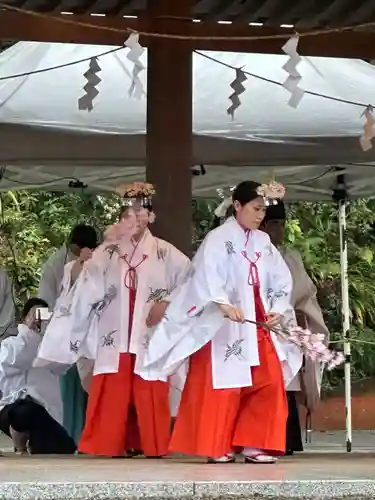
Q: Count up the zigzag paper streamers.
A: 5